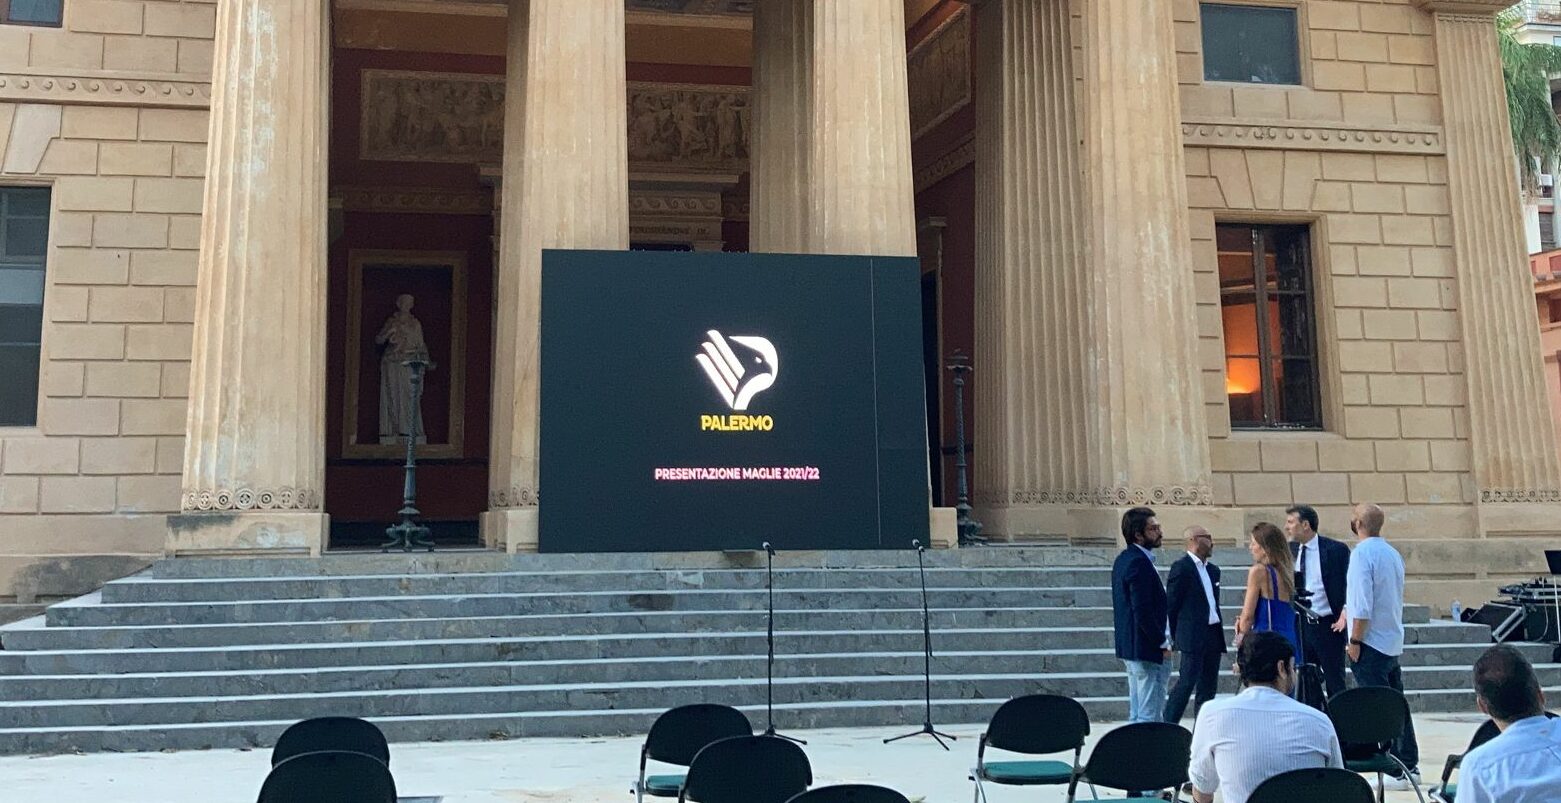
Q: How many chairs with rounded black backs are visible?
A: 10